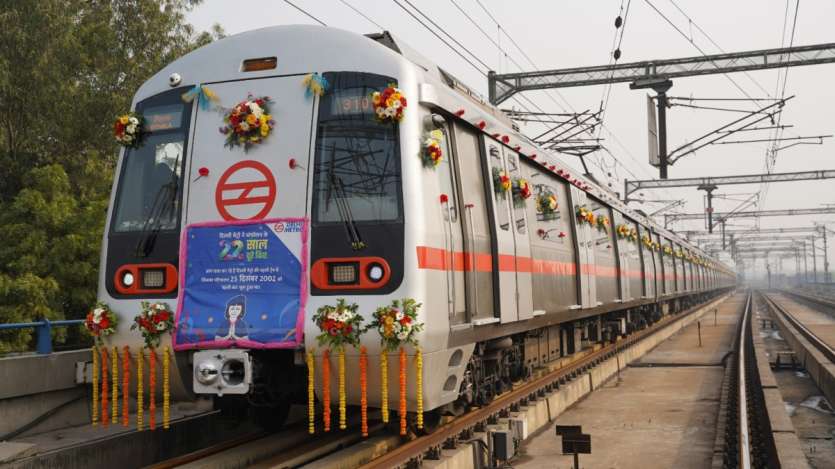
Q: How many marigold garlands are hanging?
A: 14